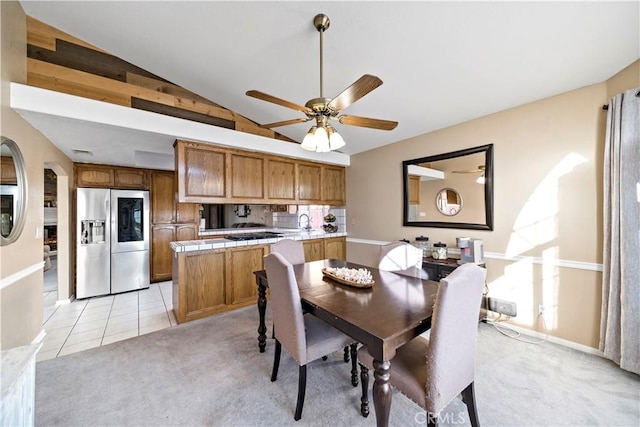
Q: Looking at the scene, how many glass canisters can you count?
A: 3